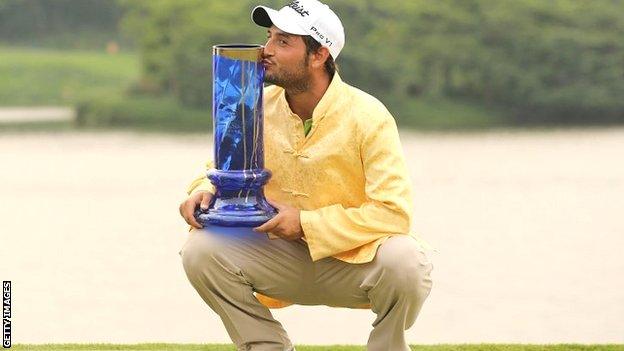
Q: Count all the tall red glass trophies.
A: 0